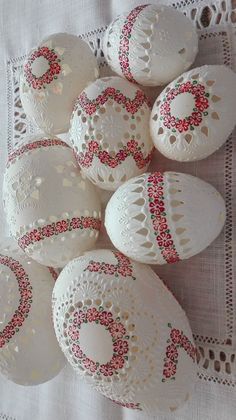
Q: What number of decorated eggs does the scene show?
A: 8